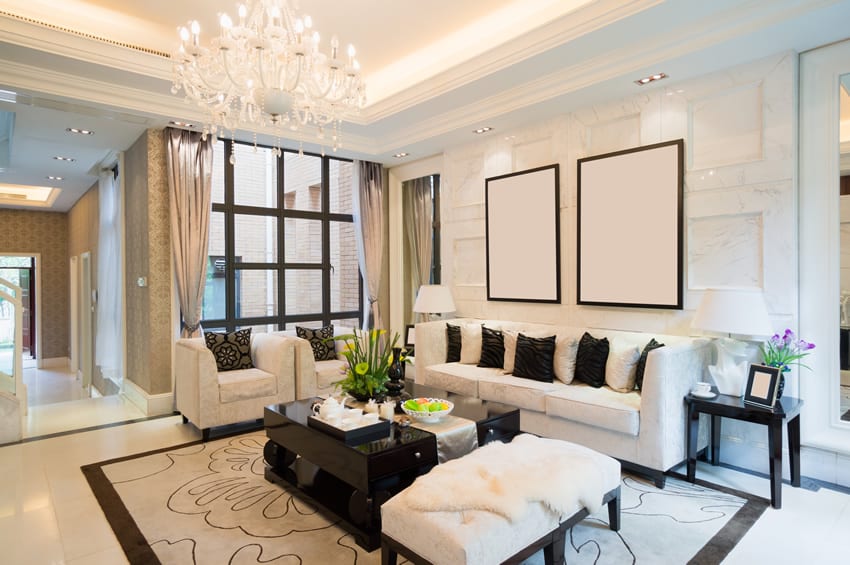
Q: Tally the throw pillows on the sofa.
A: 9